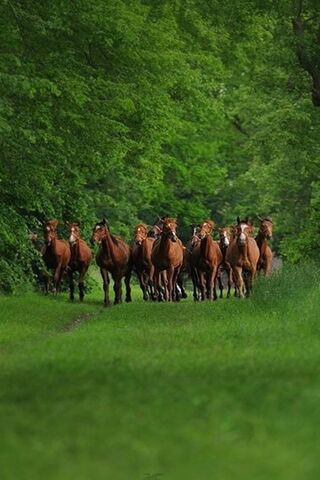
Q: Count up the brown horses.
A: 11